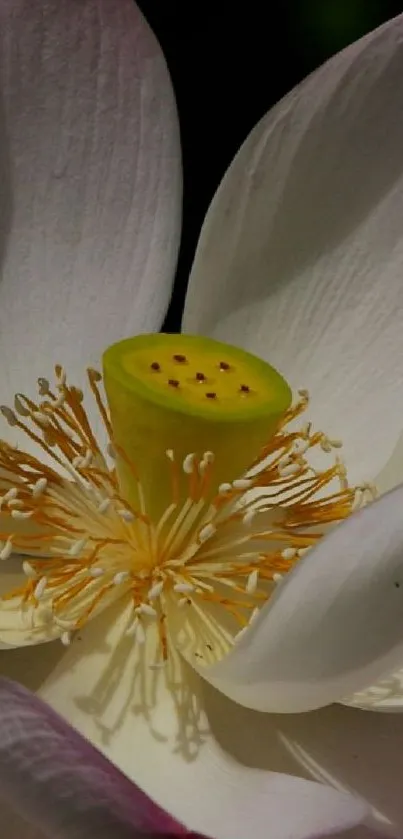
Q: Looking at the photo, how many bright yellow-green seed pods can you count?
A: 1